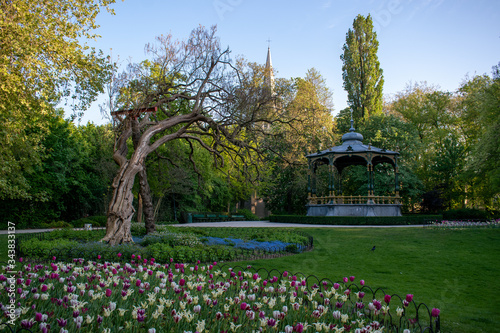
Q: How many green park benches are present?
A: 4